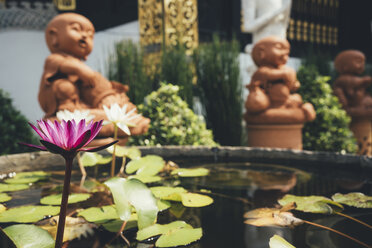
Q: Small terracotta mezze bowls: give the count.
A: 0